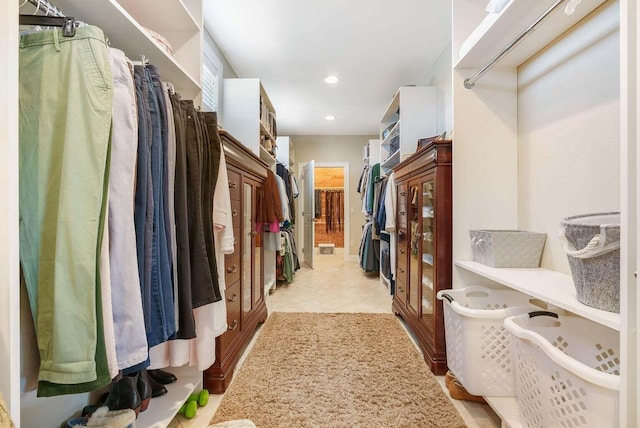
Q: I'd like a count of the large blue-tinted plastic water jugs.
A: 0